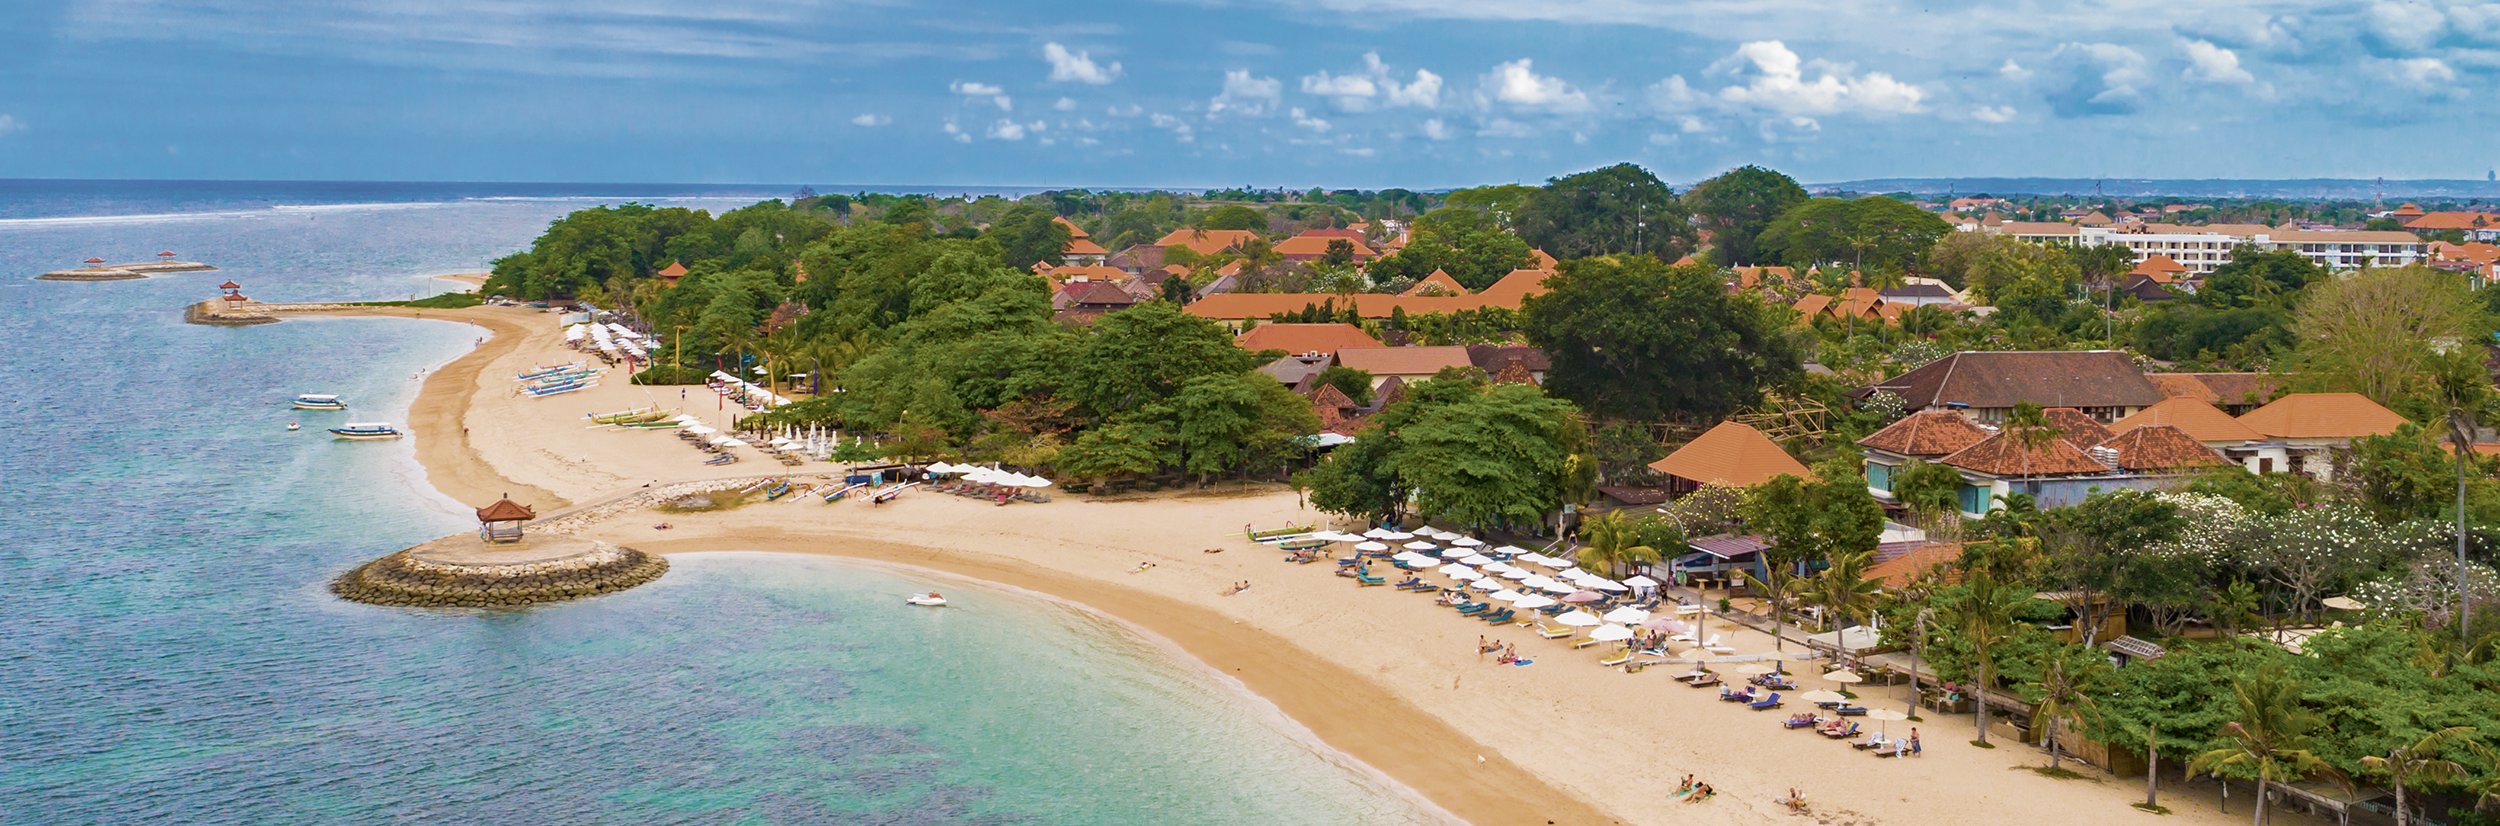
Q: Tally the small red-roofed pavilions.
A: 5